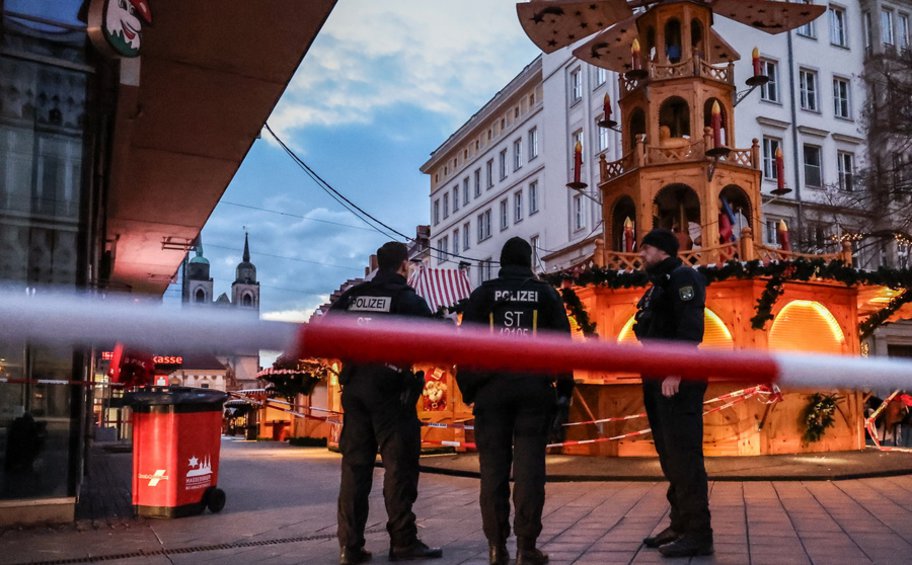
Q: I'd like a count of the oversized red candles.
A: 8